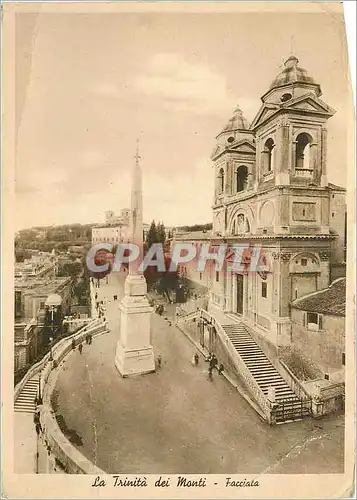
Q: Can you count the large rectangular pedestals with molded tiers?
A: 1